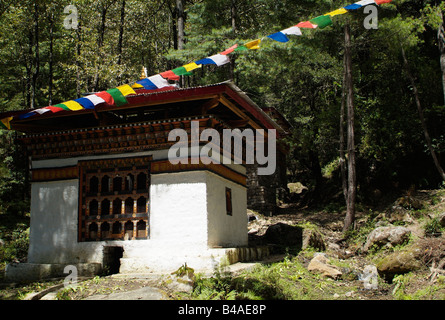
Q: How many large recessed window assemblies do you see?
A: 1